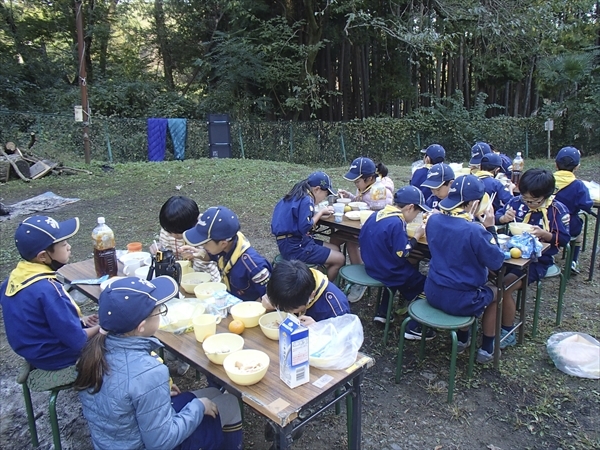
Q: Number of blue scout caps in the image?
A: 12